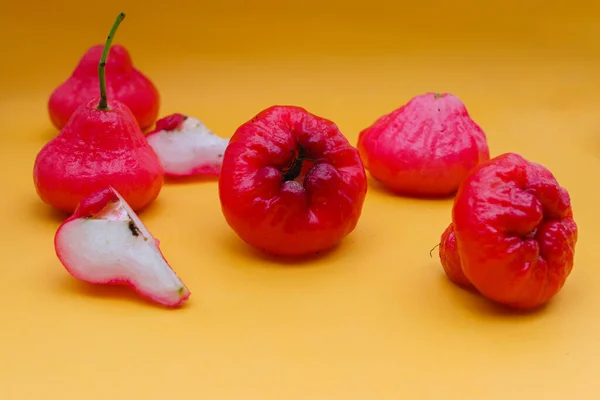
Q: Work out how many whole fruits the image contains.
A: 5